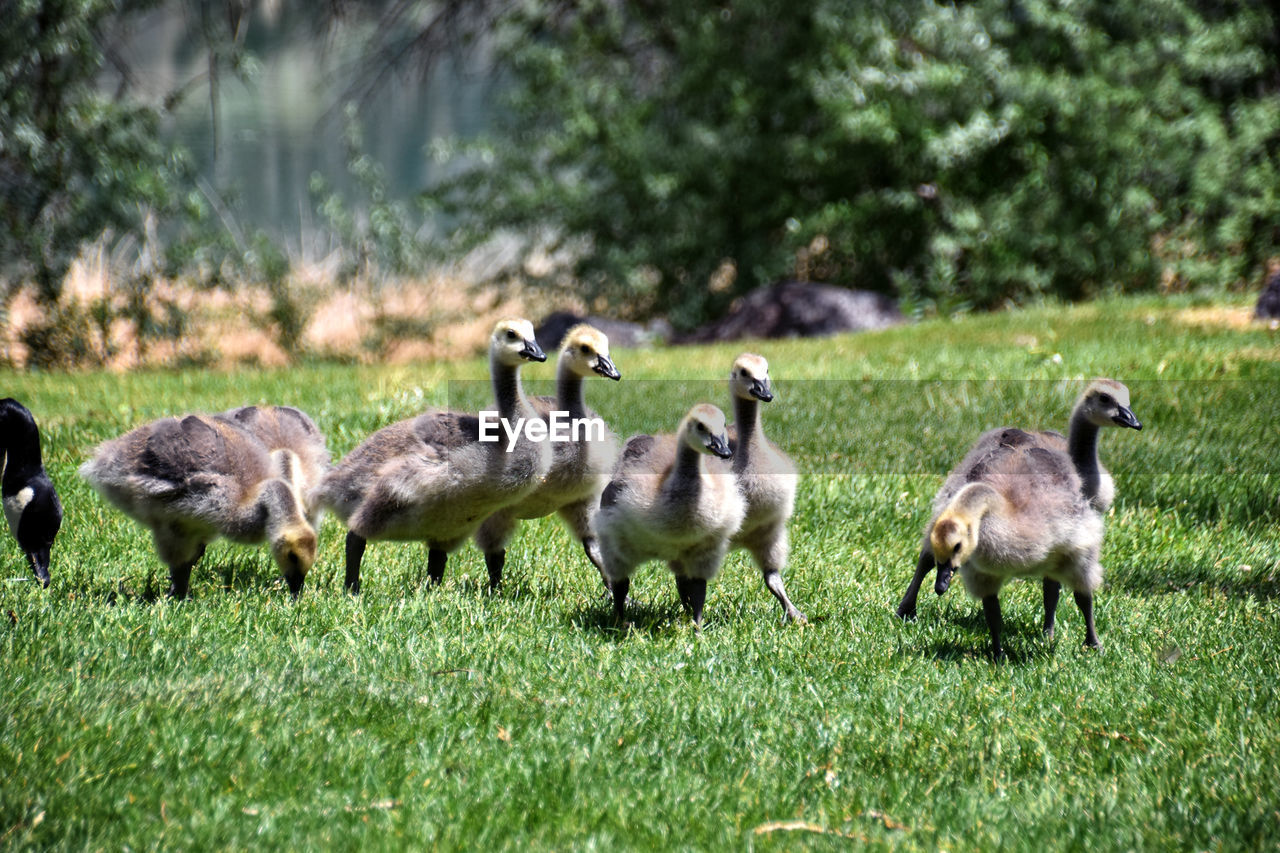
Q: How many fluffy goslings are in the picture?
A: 8